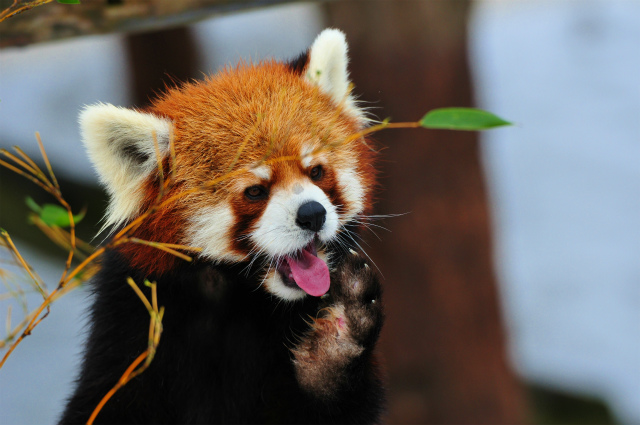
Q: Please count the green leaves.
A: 3